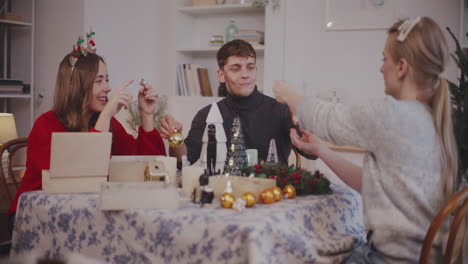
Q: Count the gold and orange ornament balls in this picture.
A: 6